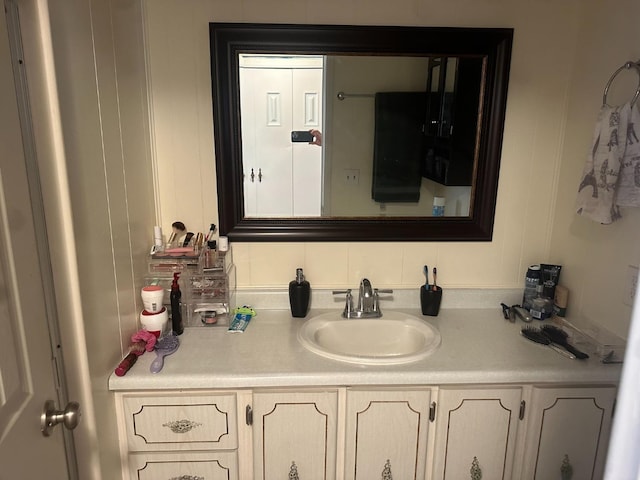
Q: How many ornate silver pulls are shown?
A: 6